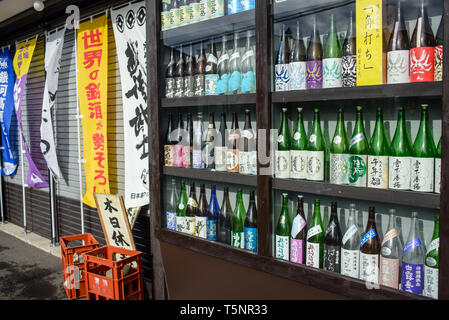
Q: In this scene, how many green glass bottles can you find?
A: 15